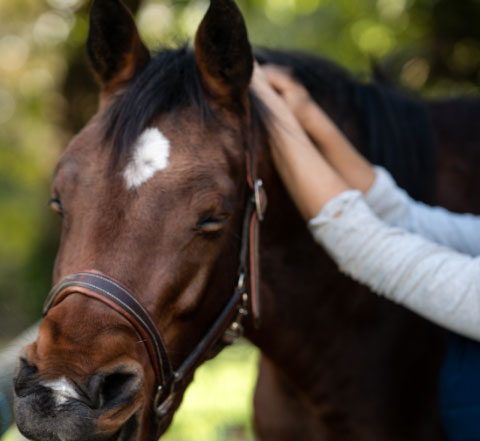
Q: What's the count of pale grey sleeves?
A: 2